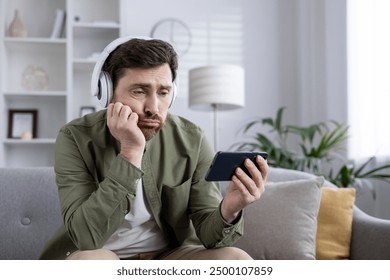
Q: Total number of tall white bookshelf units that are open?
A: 2